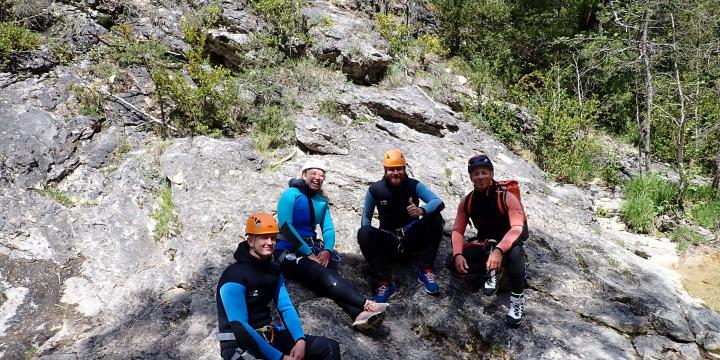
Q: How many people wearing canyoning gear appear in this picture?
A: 4